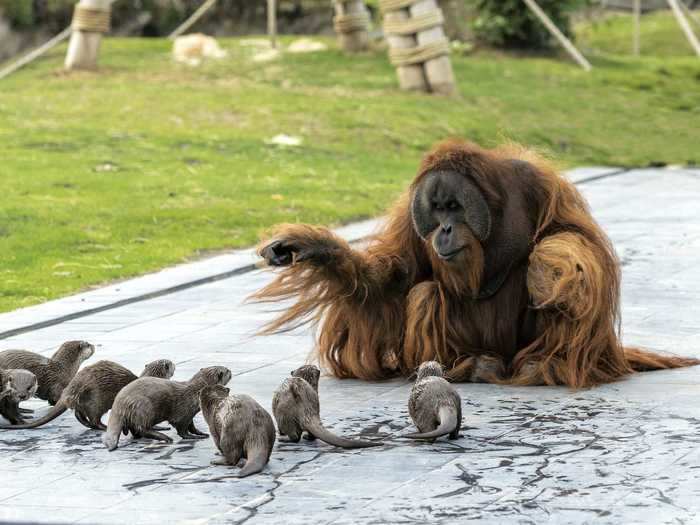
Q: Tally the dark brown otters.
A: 7